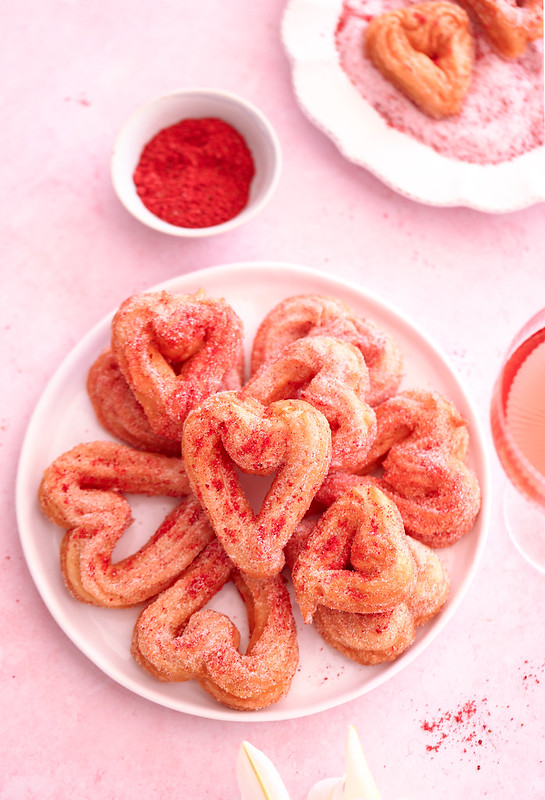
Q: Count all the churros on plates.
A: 12